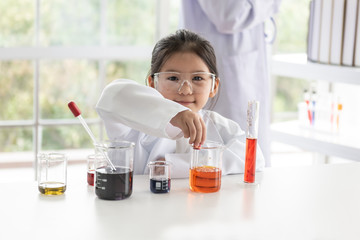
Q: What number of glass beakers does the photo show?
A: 5